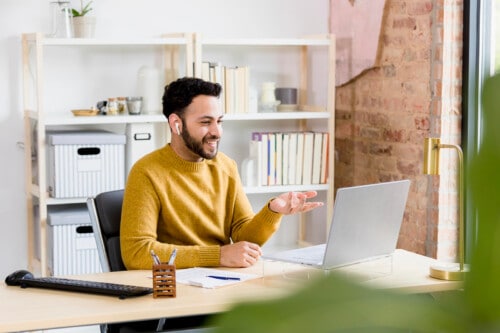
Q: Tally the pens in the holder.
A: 2